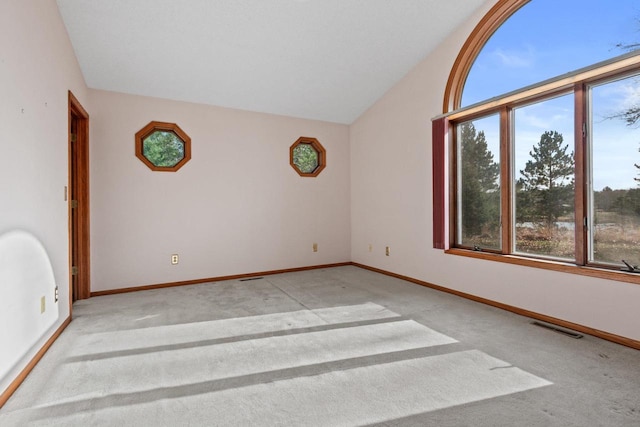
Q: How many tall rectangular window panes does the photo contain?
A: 3